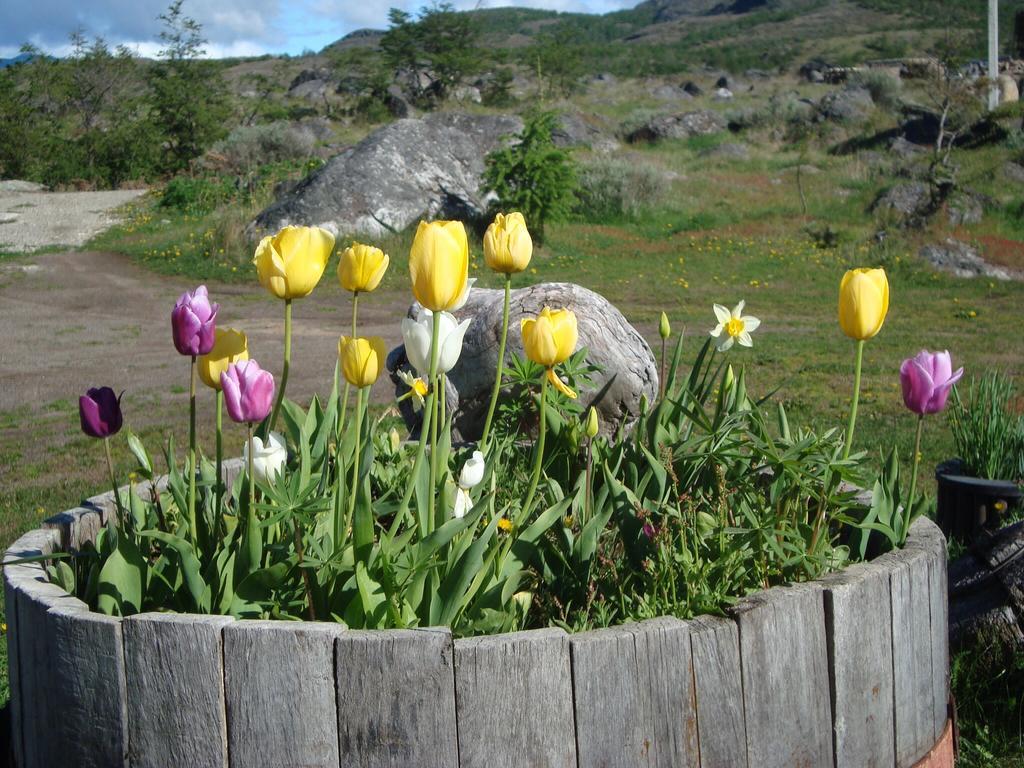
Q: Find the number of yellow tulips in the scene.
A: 8